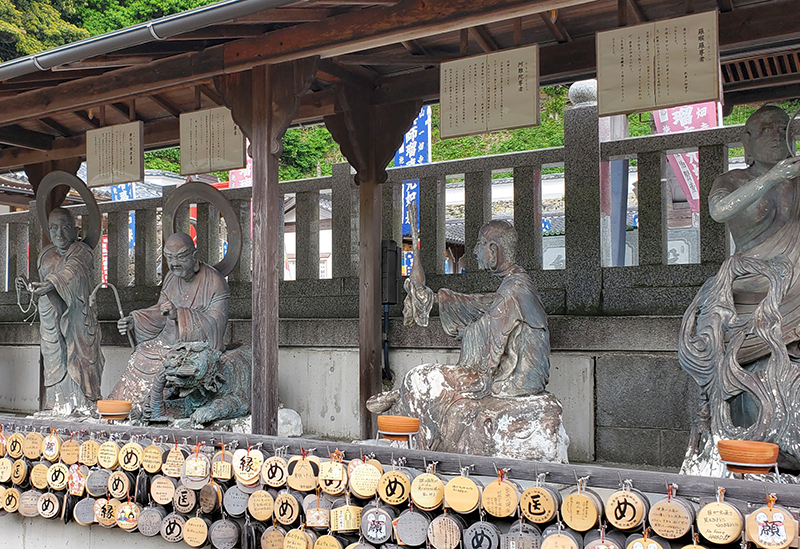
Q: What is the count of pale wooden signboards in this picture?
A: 4